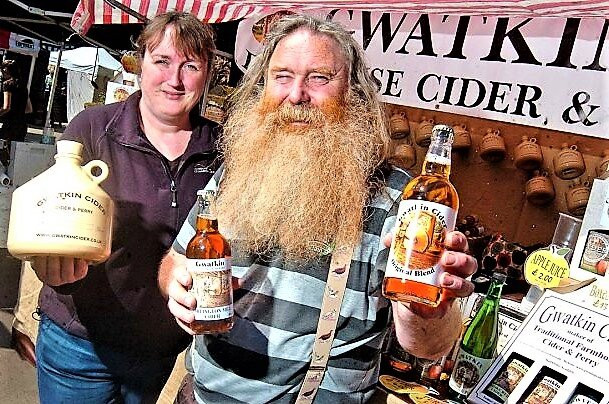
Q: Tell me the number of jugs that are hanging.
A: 10